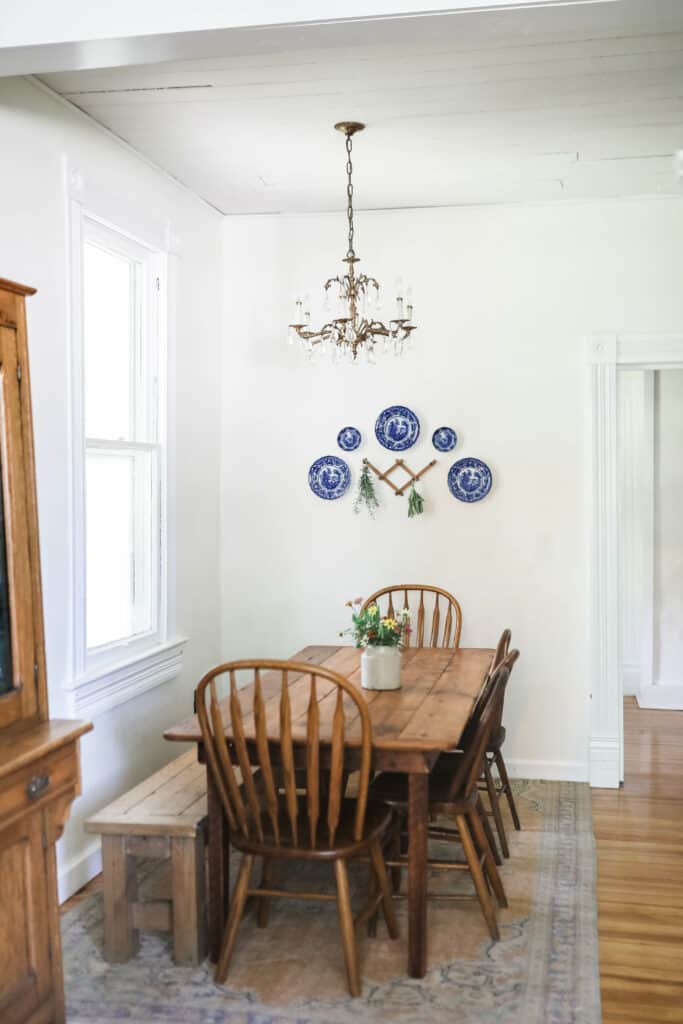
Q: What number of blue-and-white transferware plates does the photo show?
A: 5